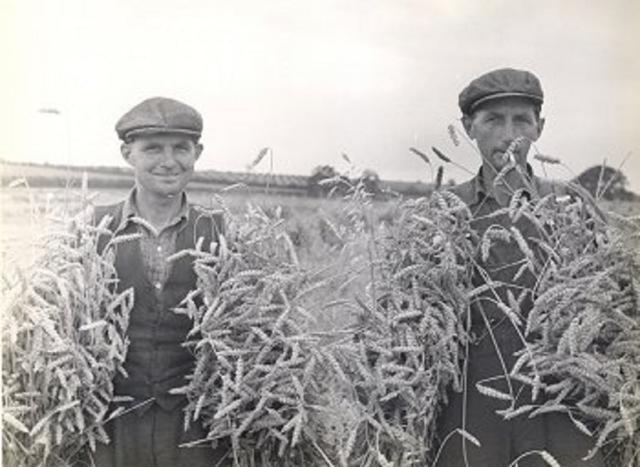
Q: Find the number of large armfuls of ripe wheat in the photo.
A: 4